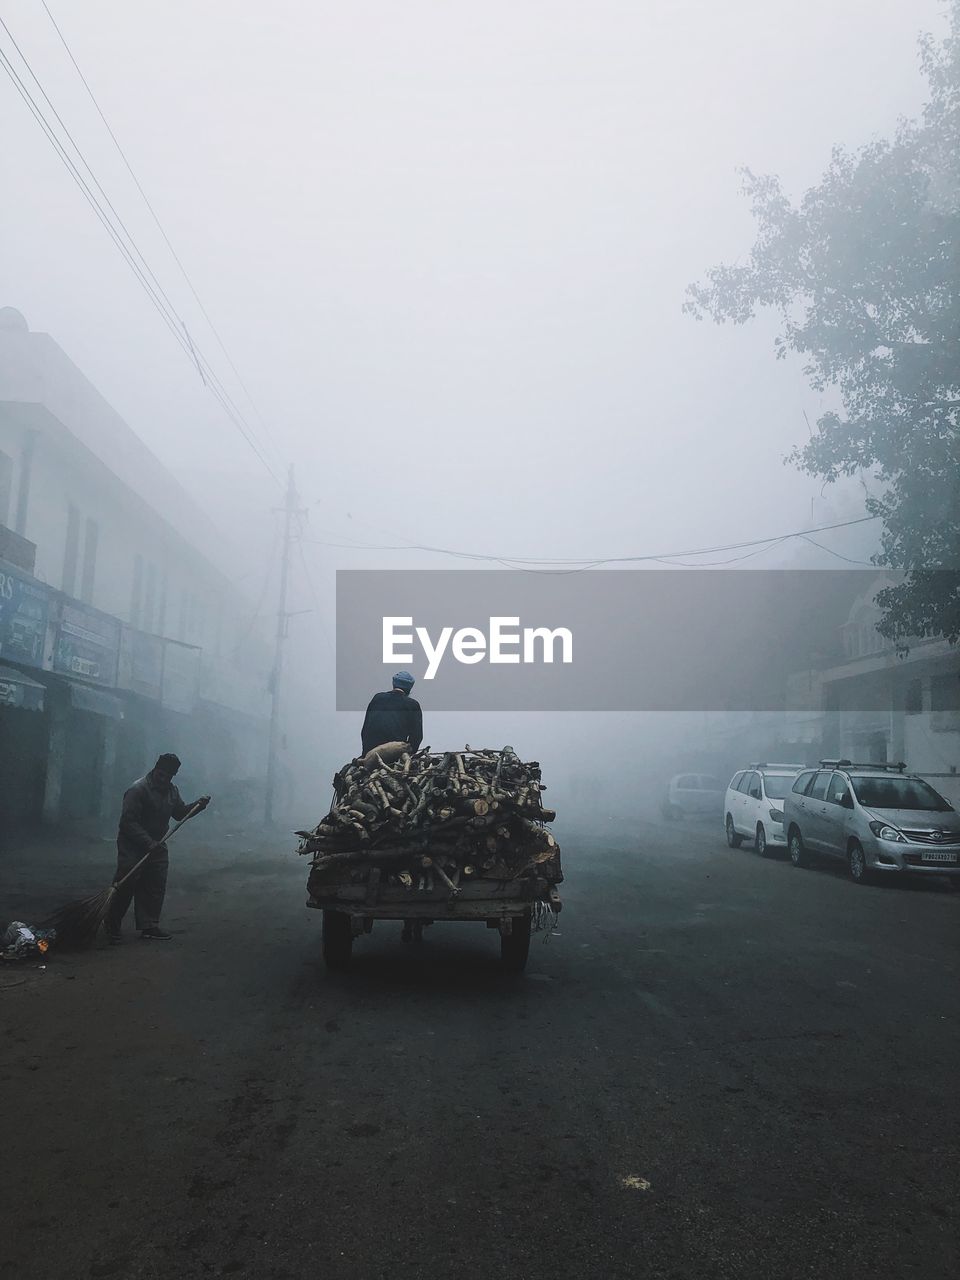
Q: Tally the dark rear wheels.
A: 2